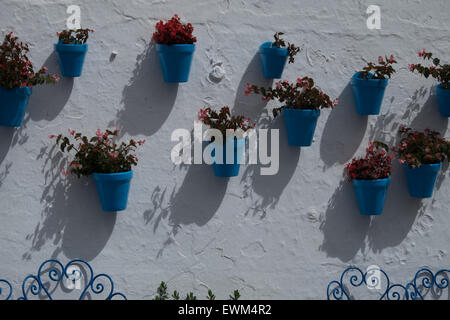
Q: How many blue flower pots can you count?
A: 11